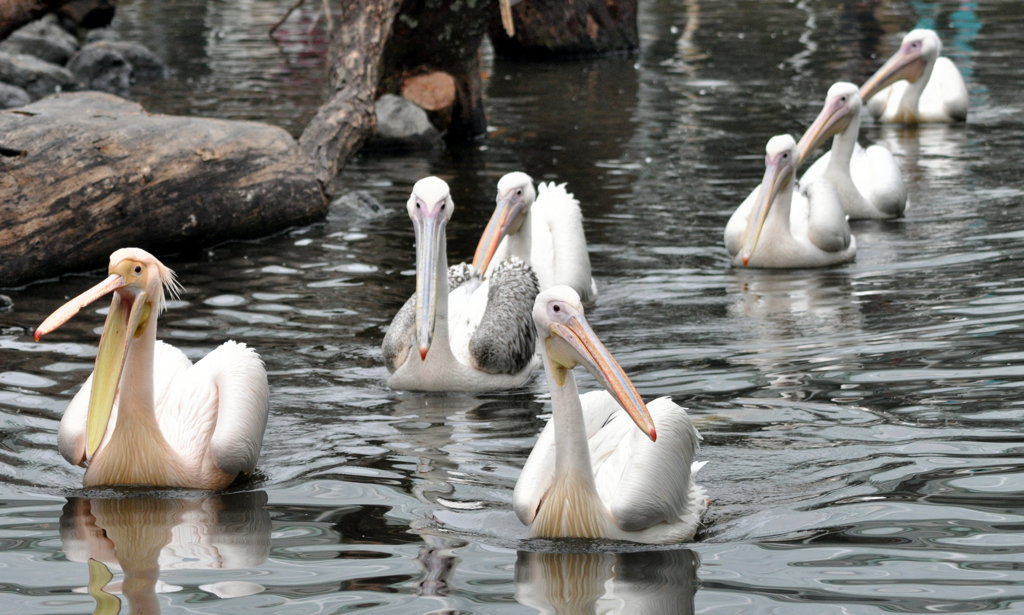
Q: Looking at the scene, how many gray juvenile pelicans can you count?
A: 1